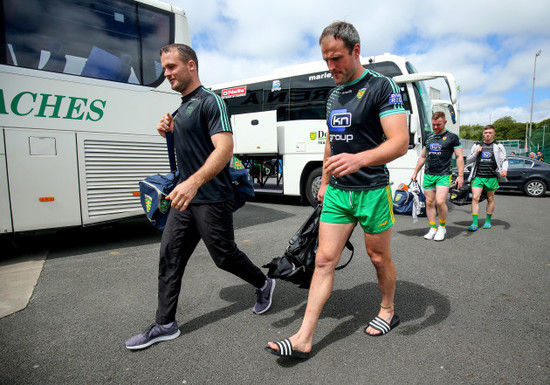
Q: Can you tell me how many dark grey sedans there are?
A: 1